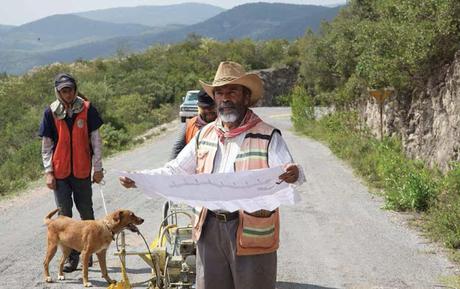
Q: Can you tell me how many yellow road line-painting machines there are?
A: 1